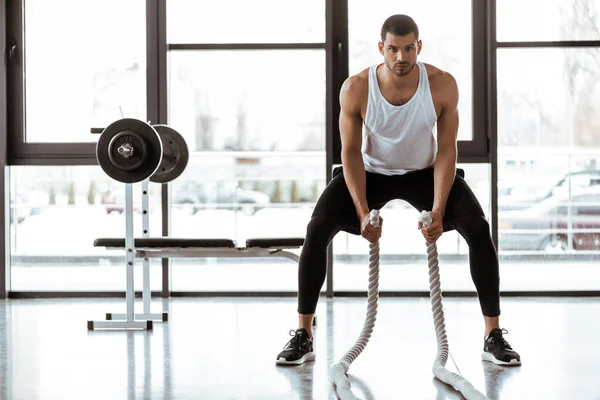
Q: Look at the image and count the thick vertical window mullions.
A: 4